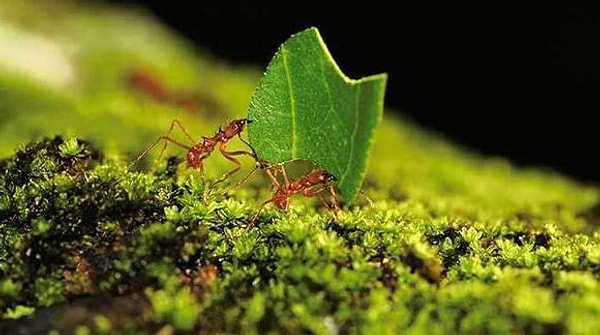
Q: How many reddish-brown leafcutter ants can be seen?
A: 2